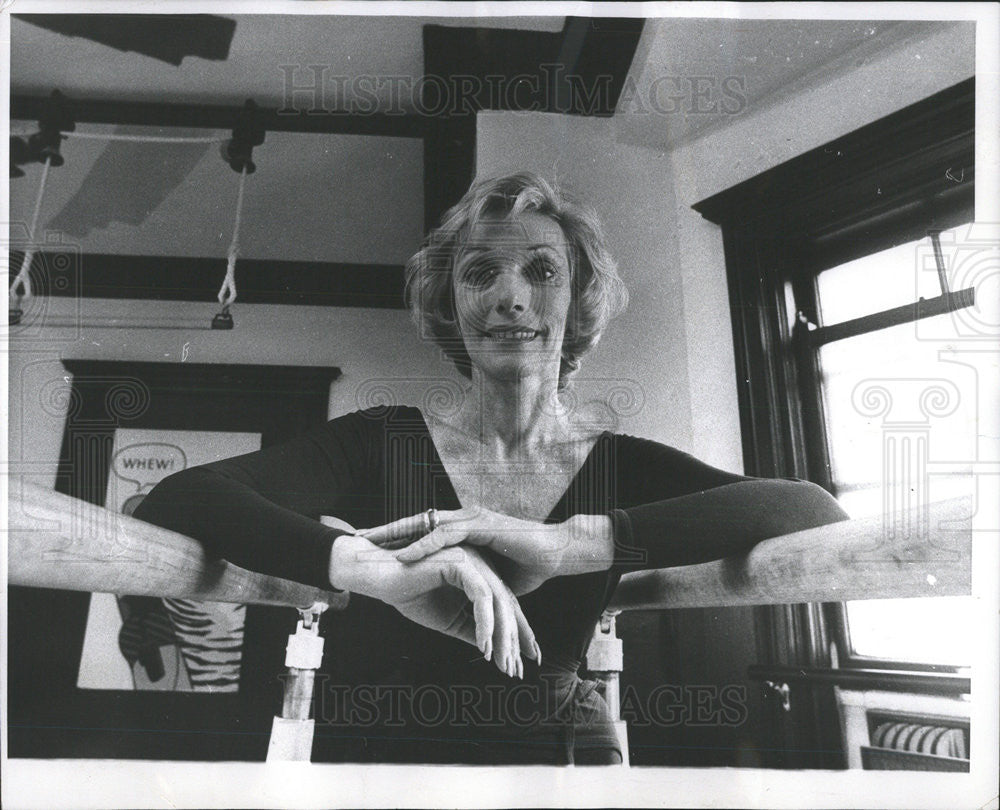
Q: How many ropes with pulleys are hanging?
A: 2